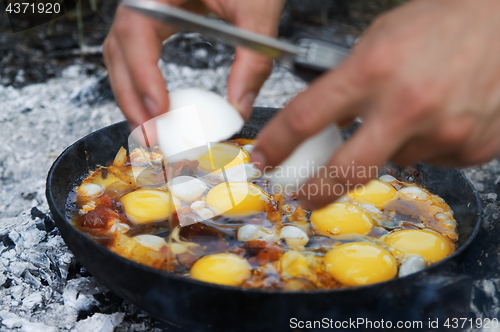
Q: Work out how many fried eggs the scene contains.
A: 8